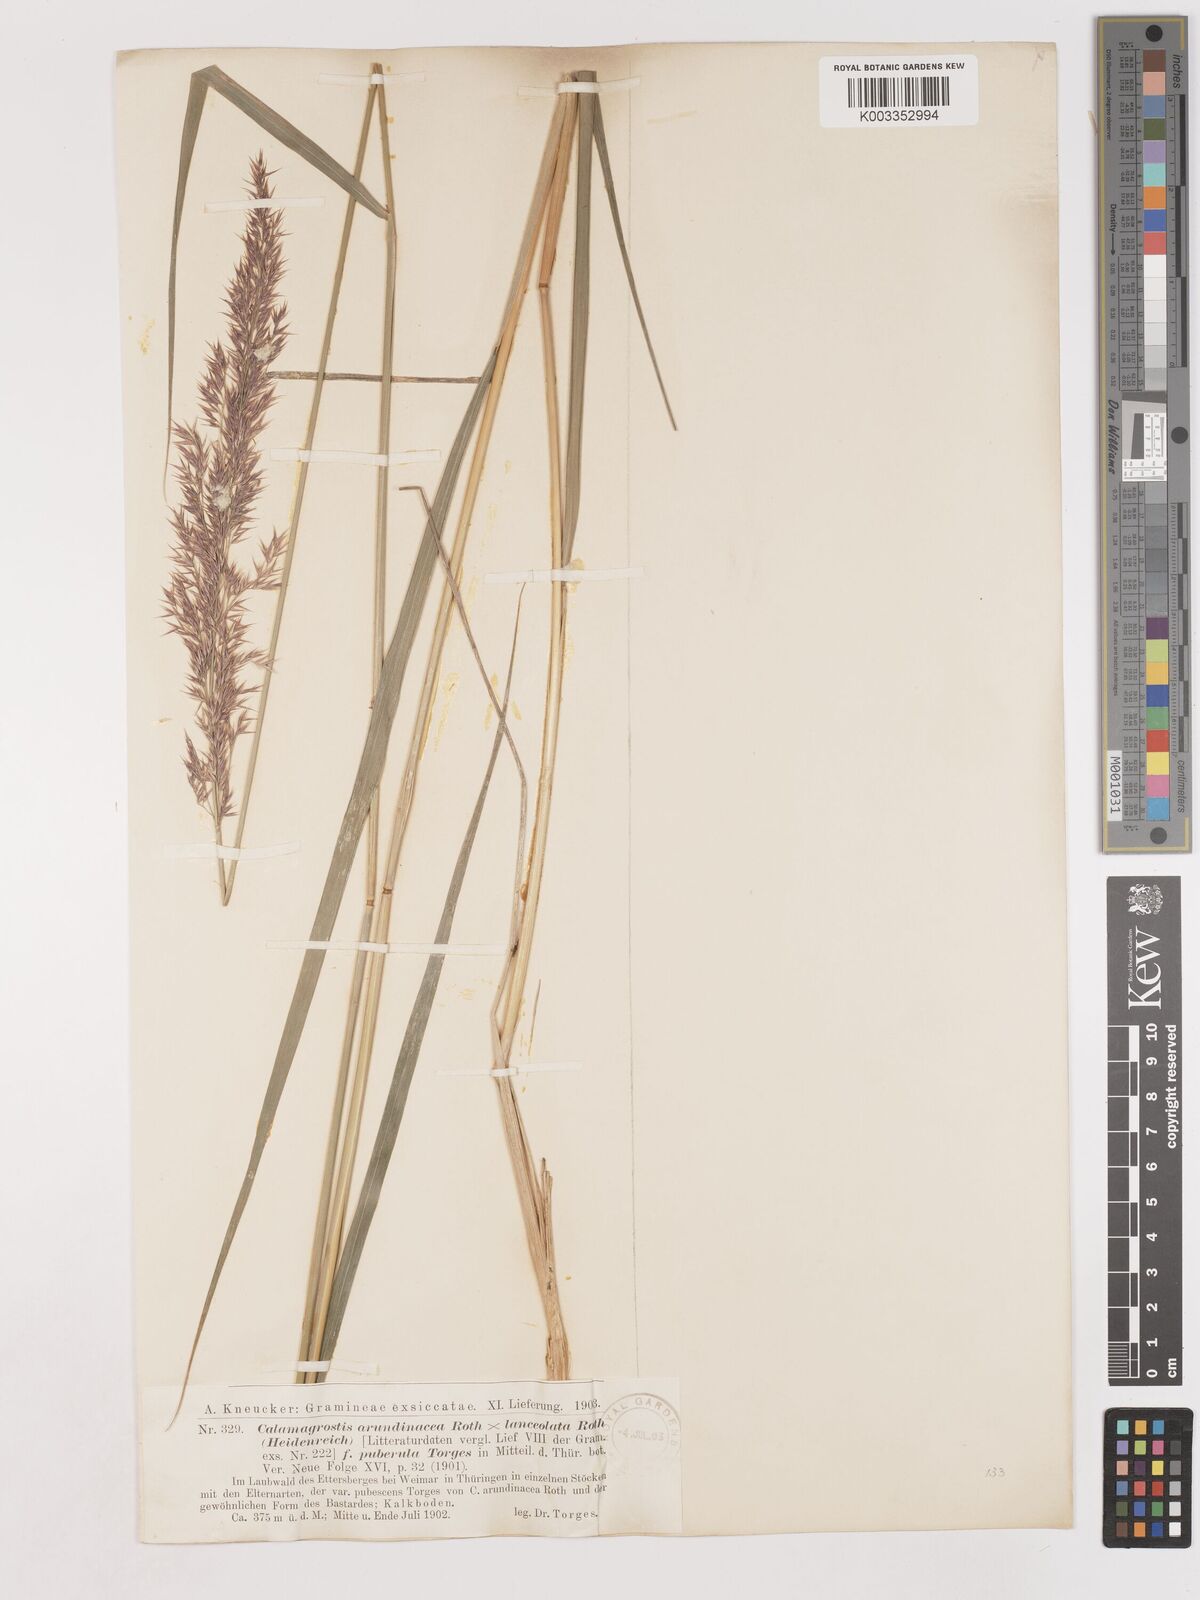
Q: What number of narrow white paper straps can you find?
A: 9